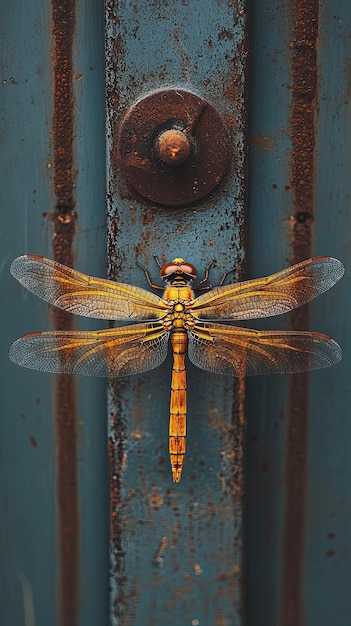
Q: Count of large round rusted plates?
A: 1